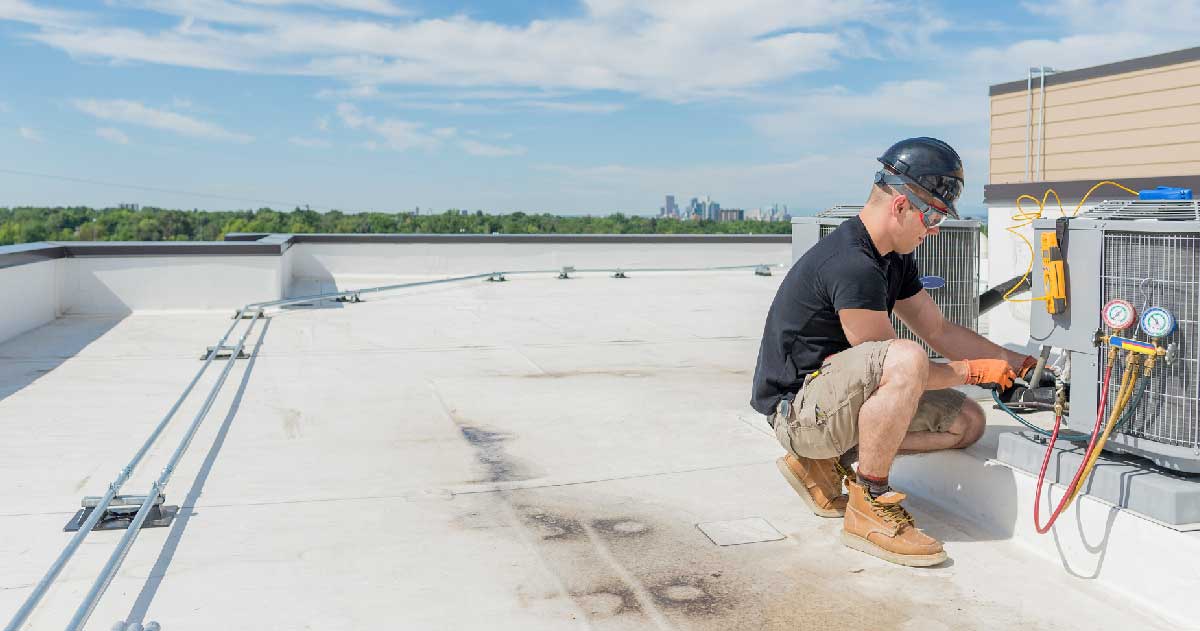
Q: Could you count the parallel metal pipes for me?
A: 2